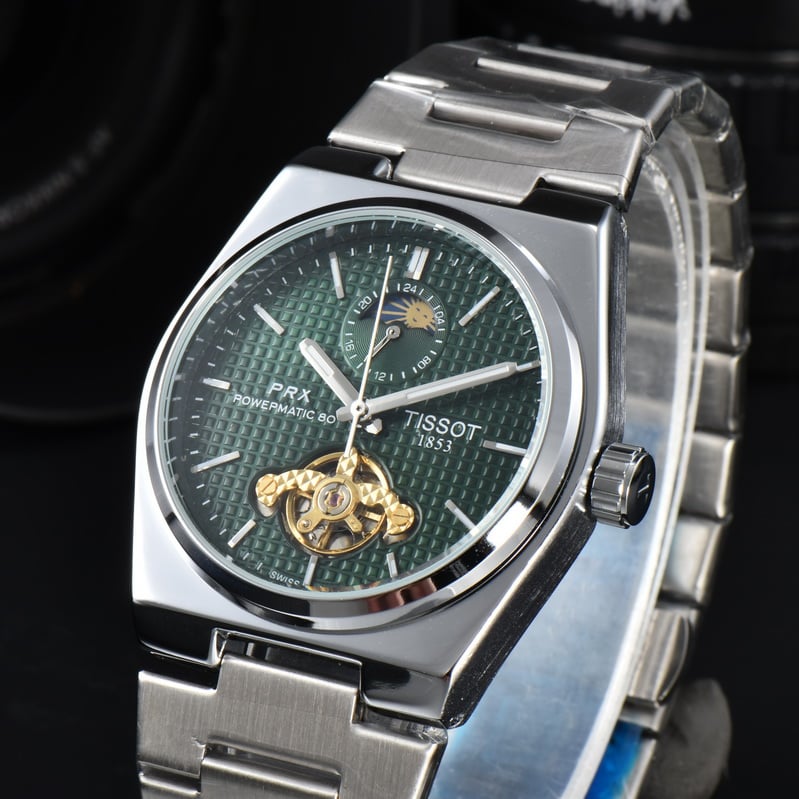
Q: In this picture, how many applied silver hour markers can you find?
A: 12